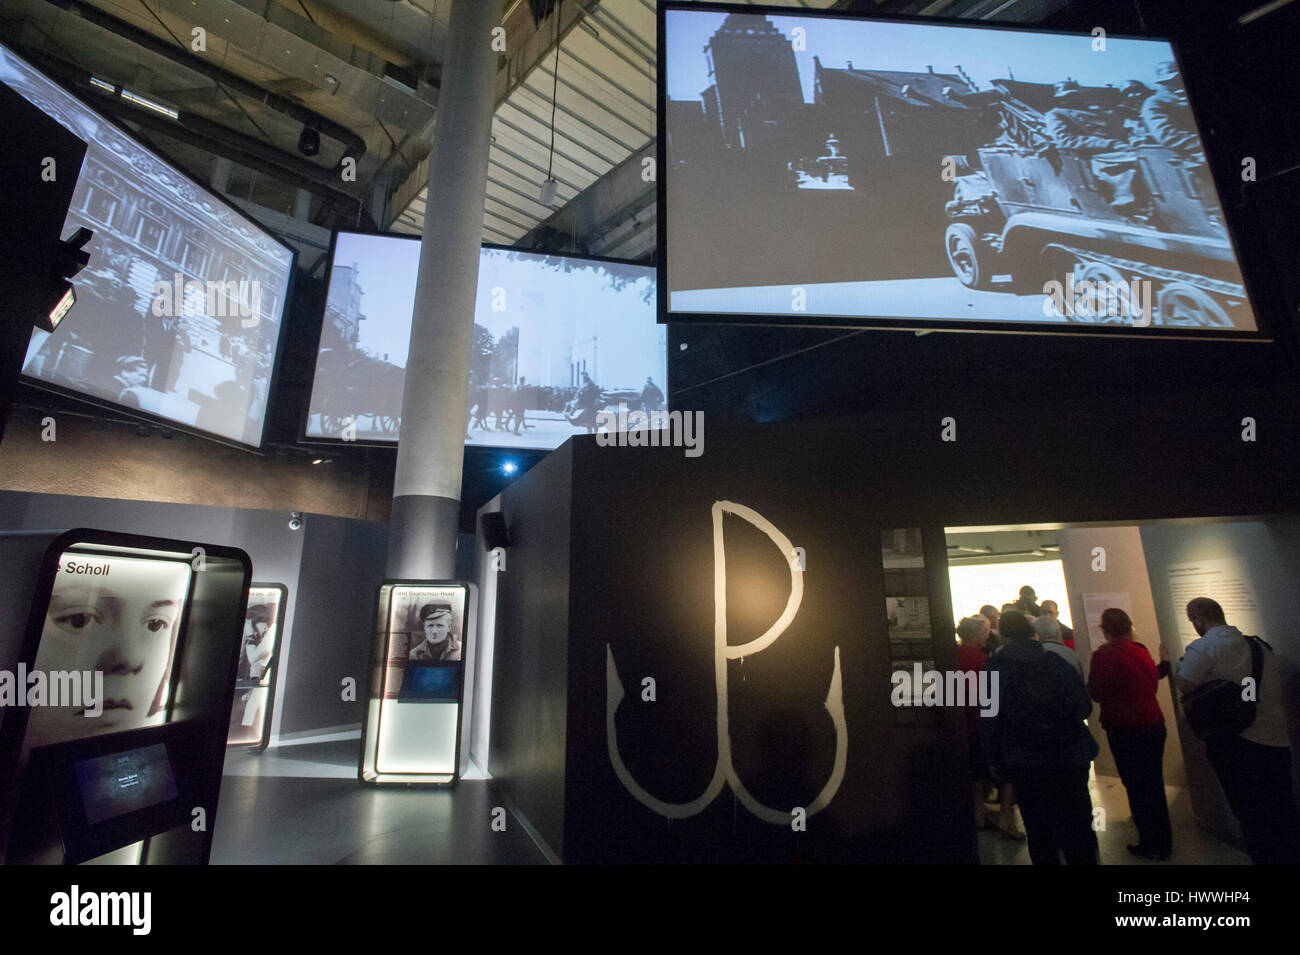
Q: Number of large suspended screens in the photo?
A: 3